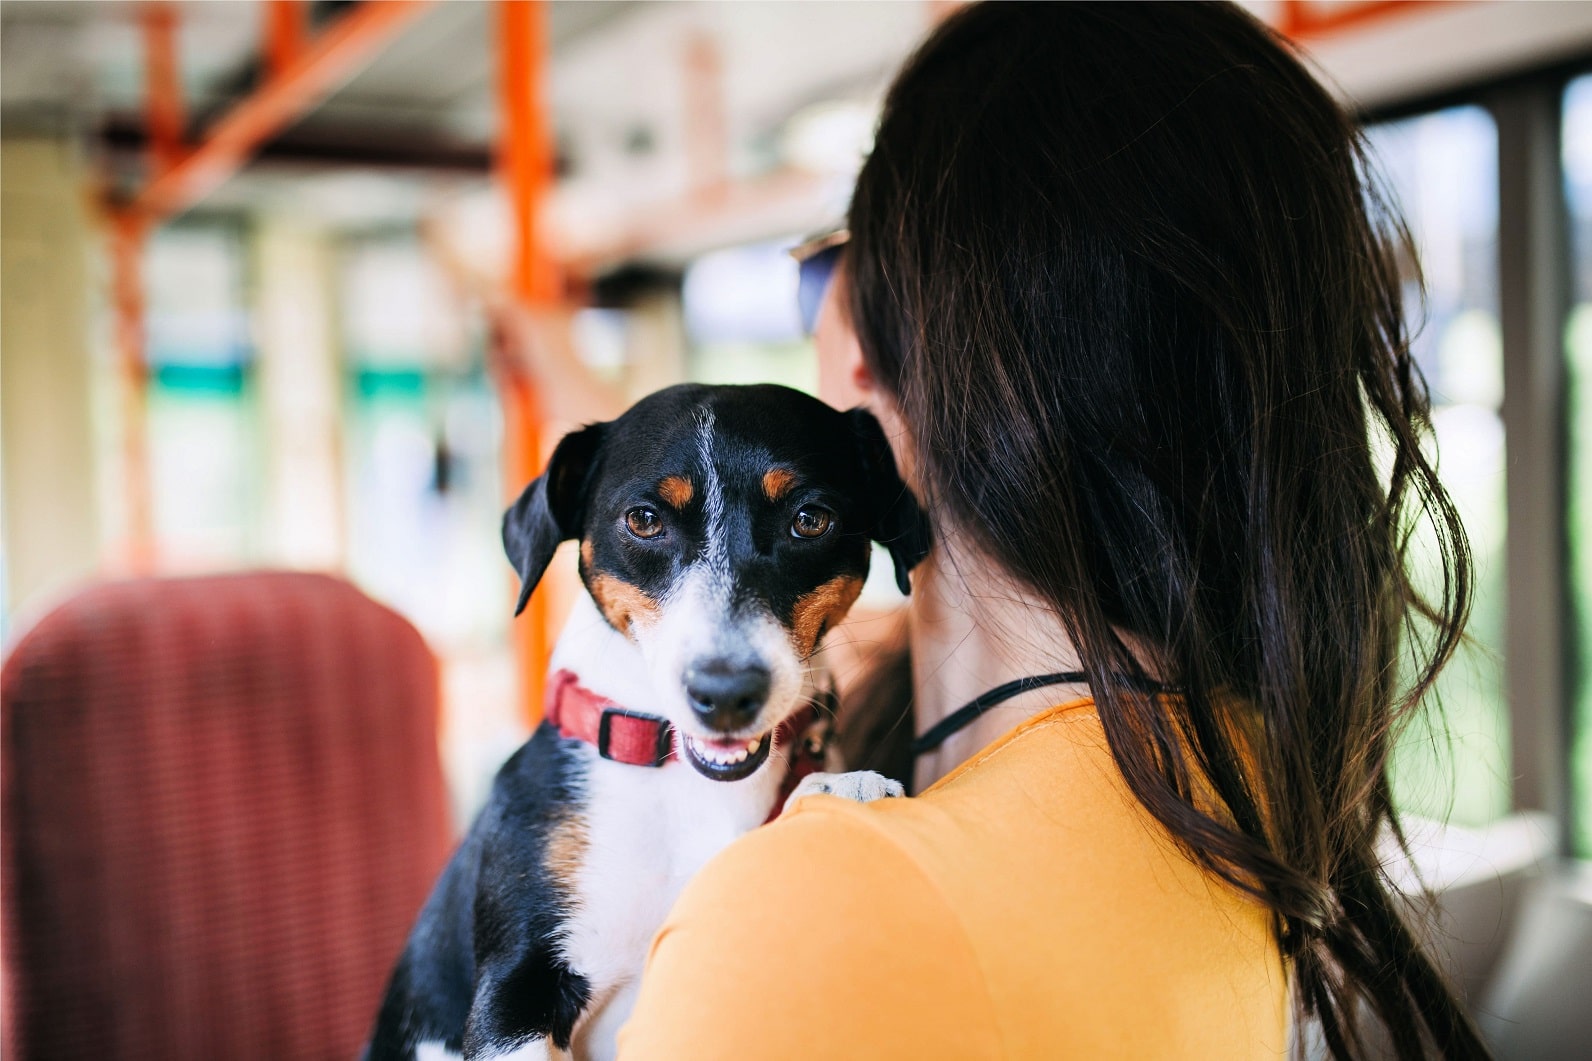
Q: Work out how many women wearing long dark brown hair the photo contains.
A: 1